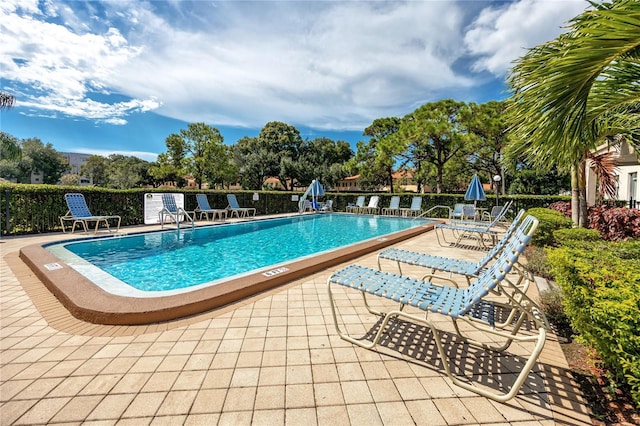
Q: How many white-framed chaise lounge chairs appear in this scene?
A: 12